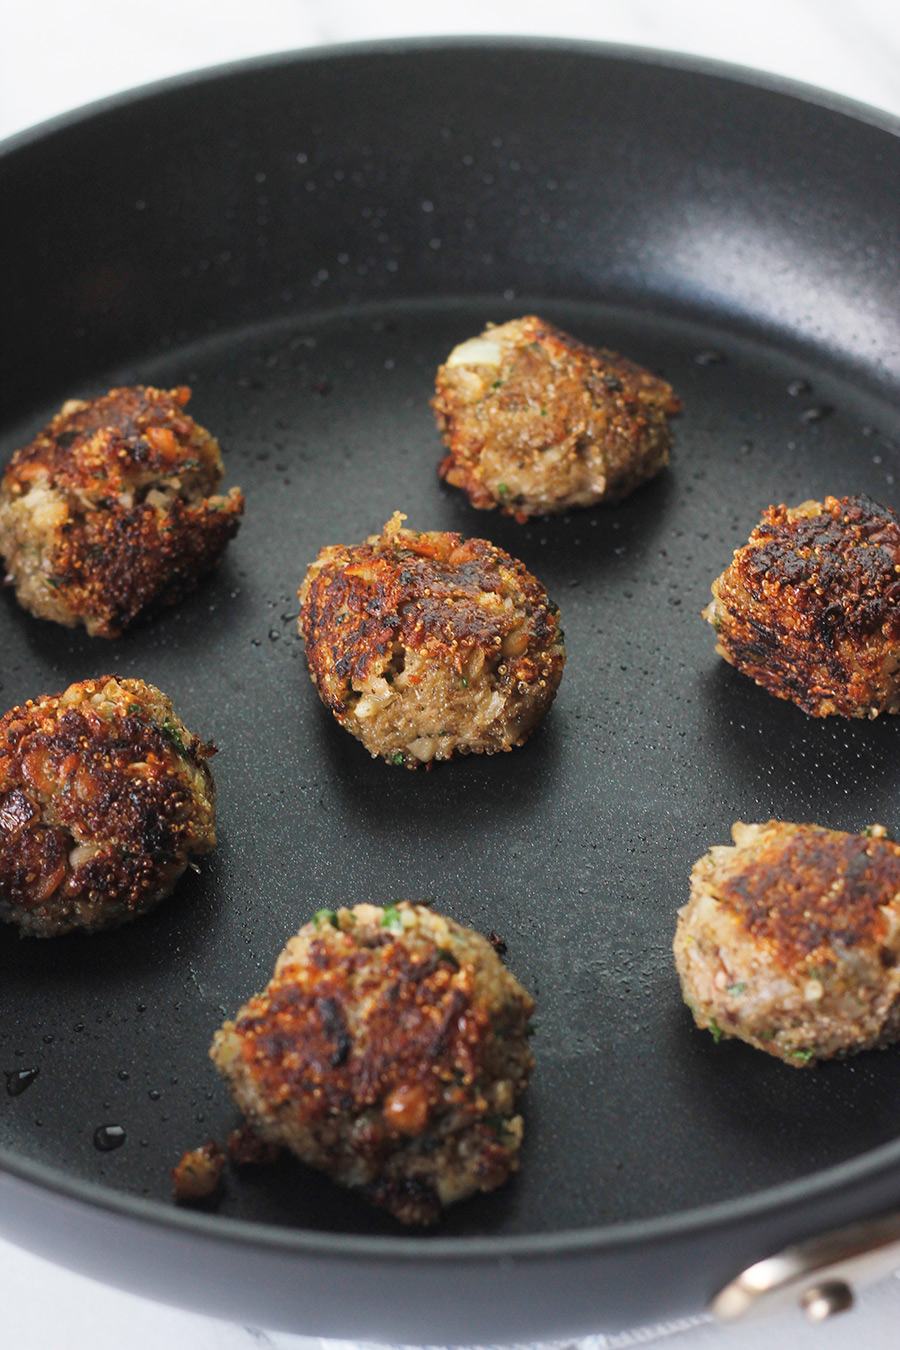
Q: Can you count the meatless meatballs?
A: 7